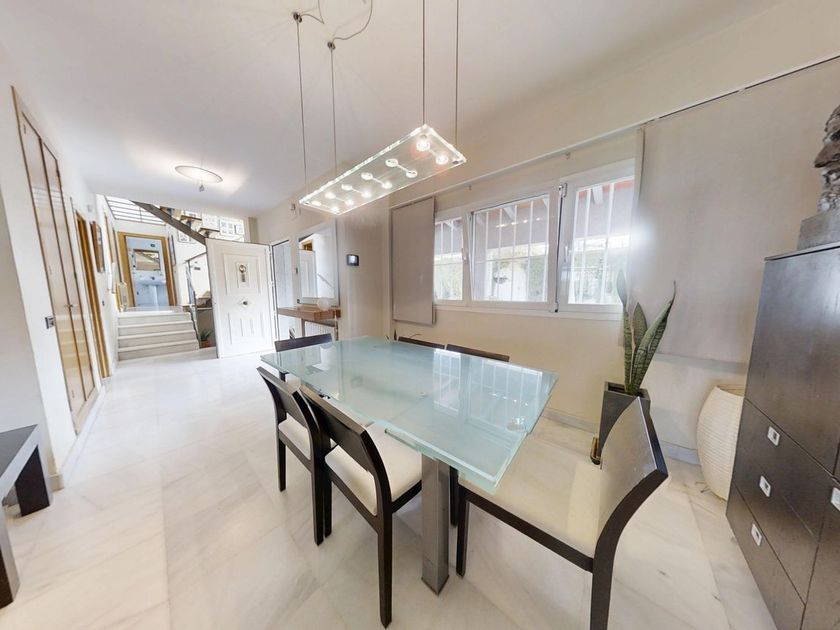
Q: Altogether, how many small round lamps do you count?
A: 12